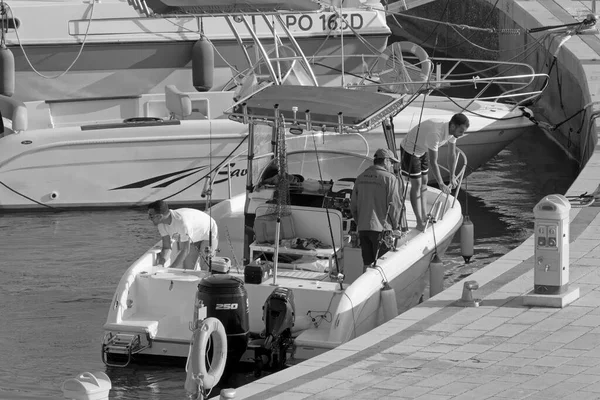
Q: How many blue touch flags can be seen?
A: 0